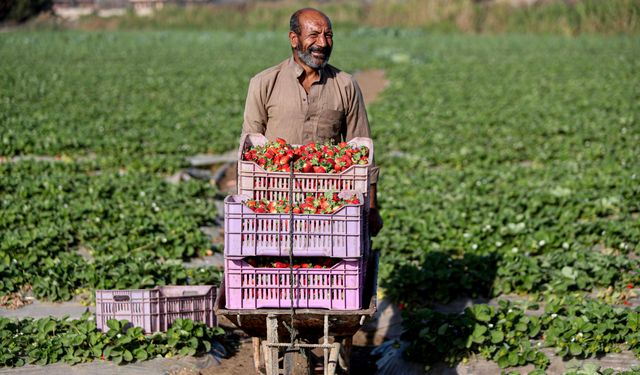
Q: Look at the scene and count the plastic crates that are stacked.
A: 3